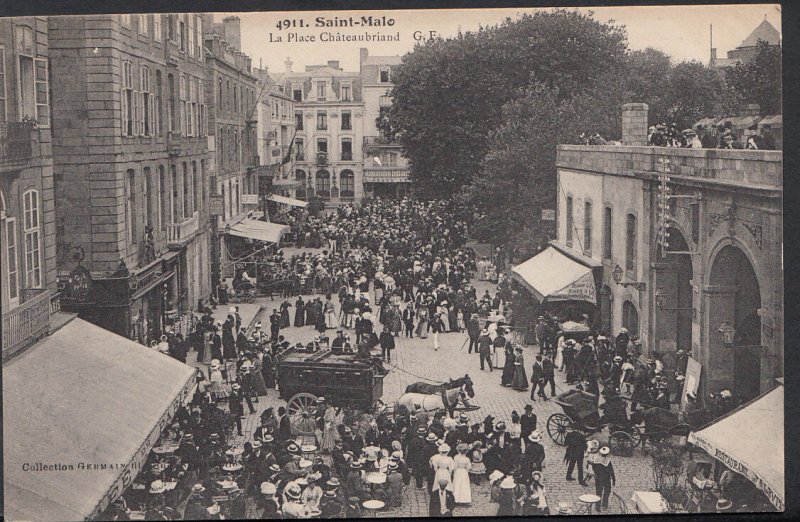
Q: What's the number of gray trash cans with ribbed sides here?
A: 0